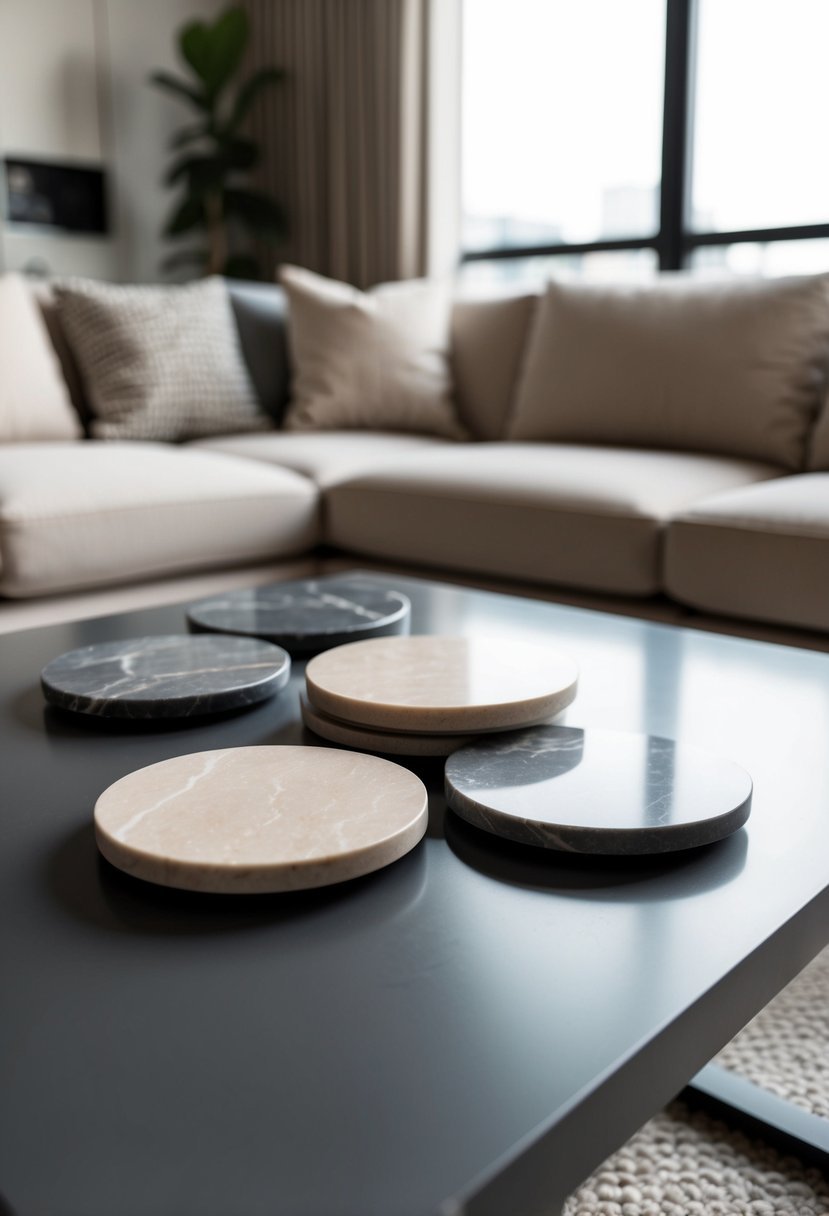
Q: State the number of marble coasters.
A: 6